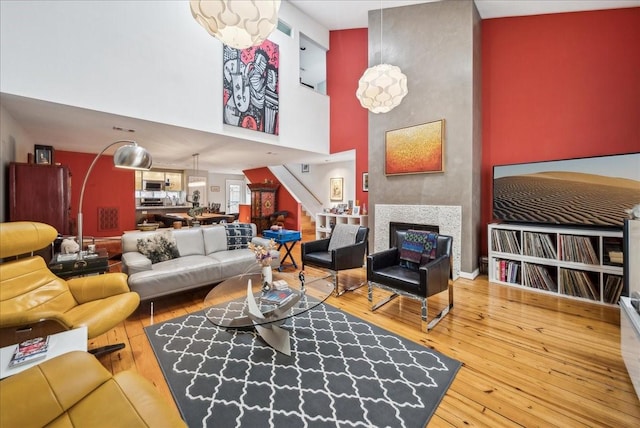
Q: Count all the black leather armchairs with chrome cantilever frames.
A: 2